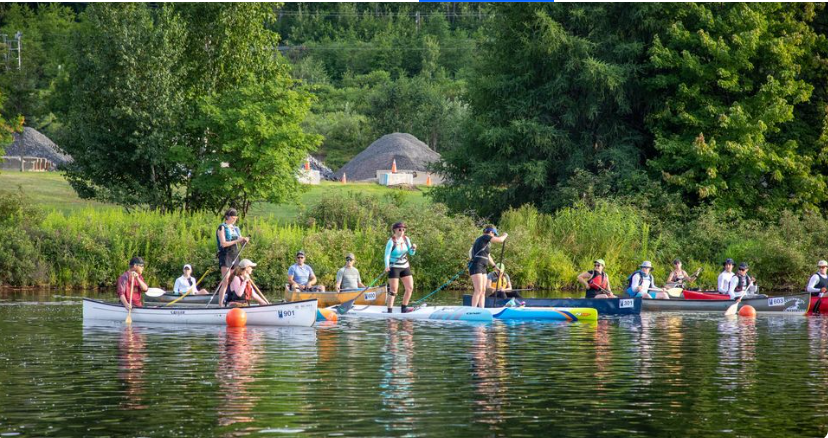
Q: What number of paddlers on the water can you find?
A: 15